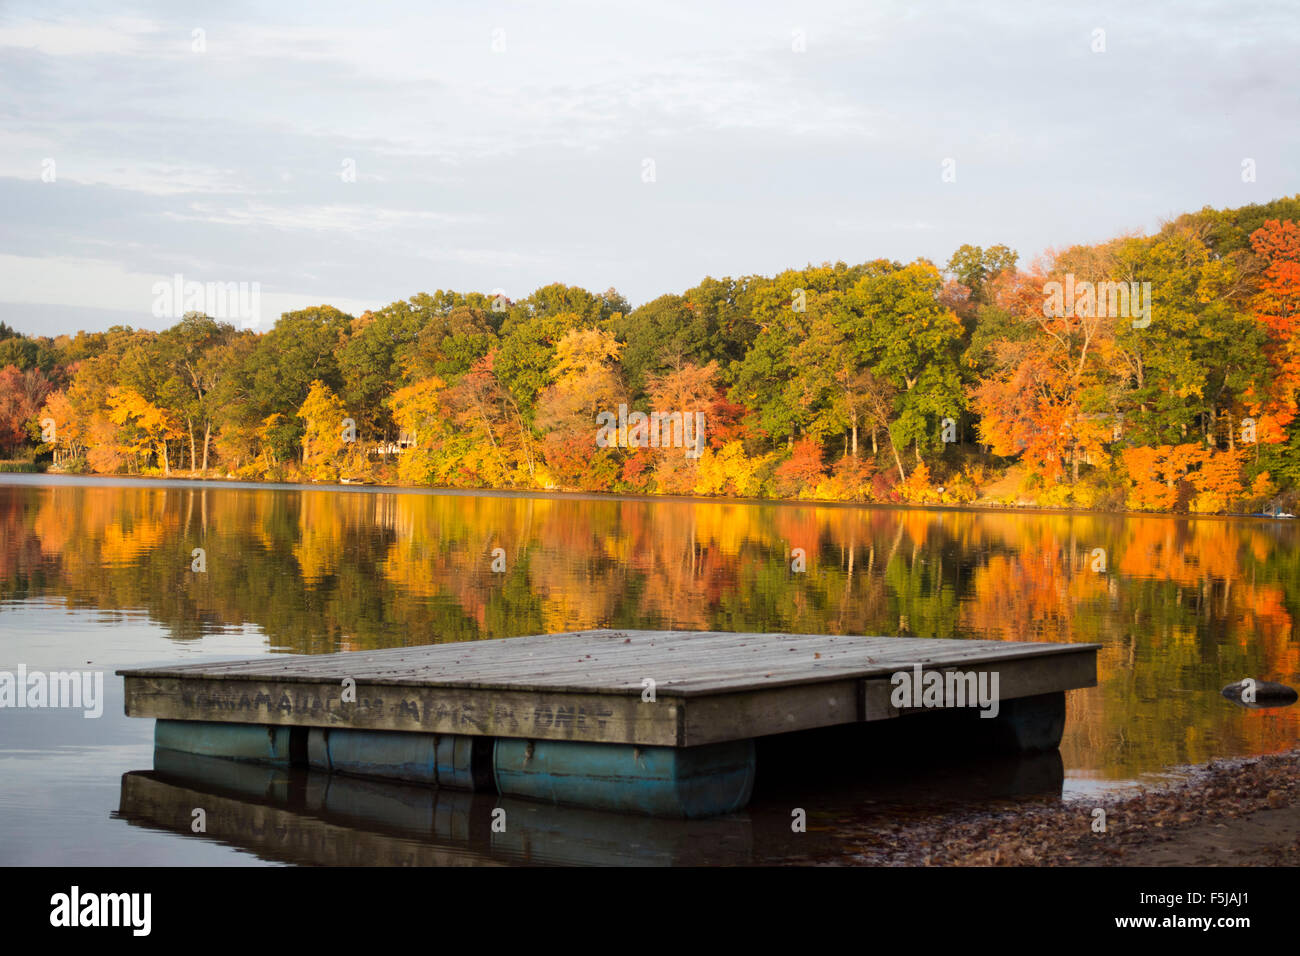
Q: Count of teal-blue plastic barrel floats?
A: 4